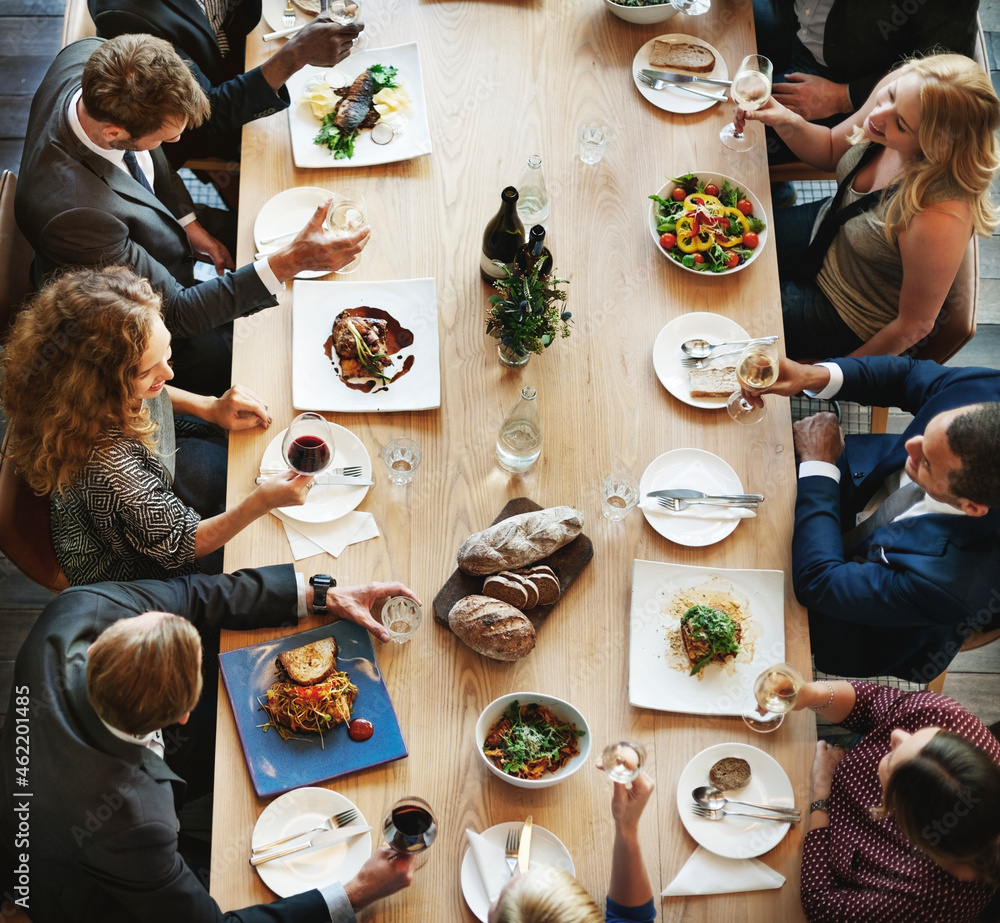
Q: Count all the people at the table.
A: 9